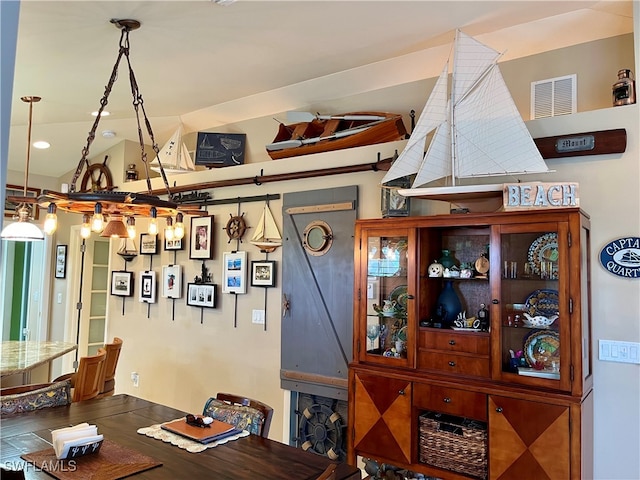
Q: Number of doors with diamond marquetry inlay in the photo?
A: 2